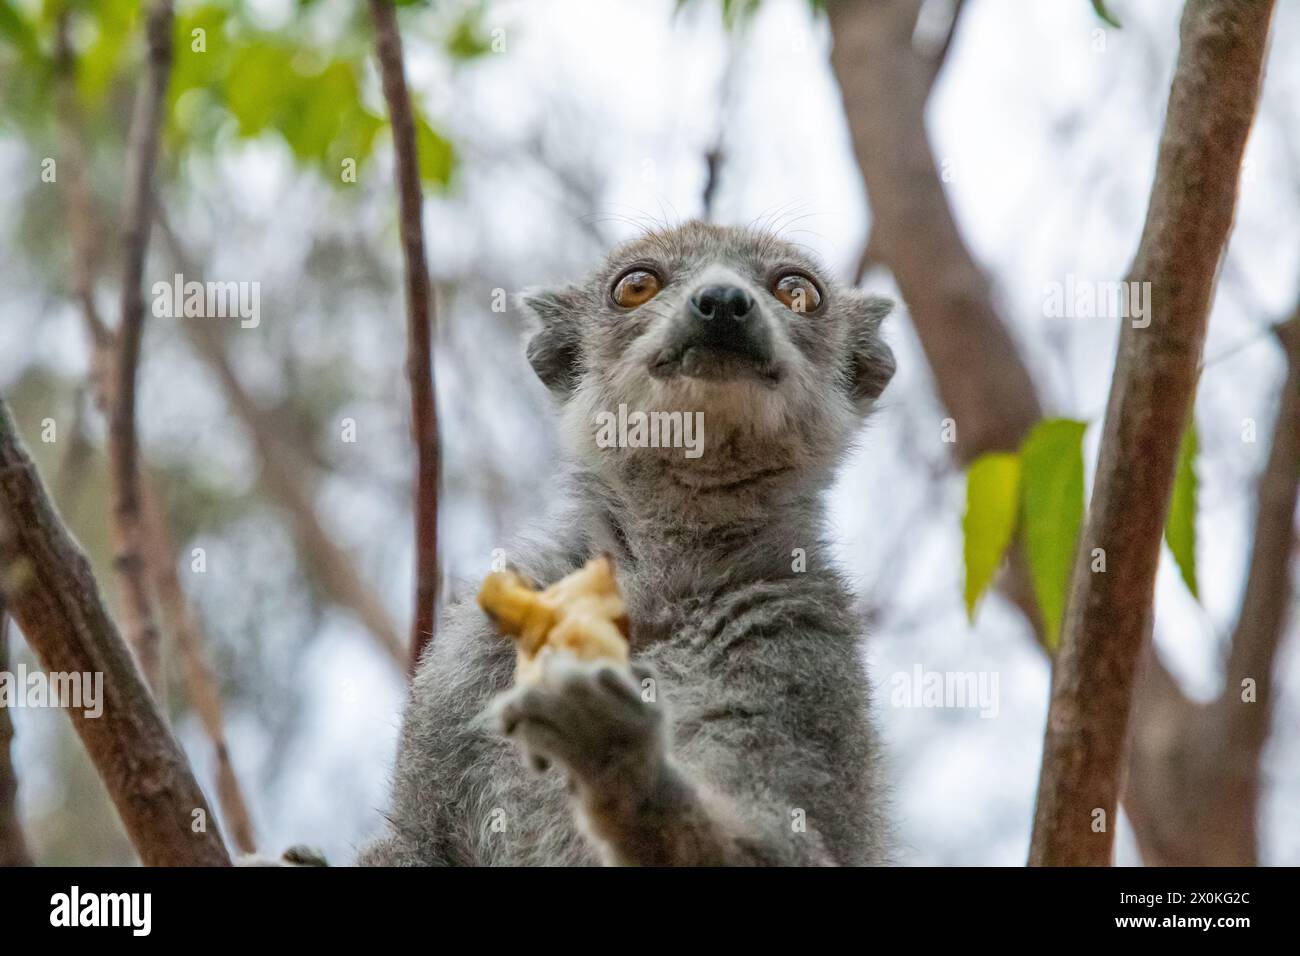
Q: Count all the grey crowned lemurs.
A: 1